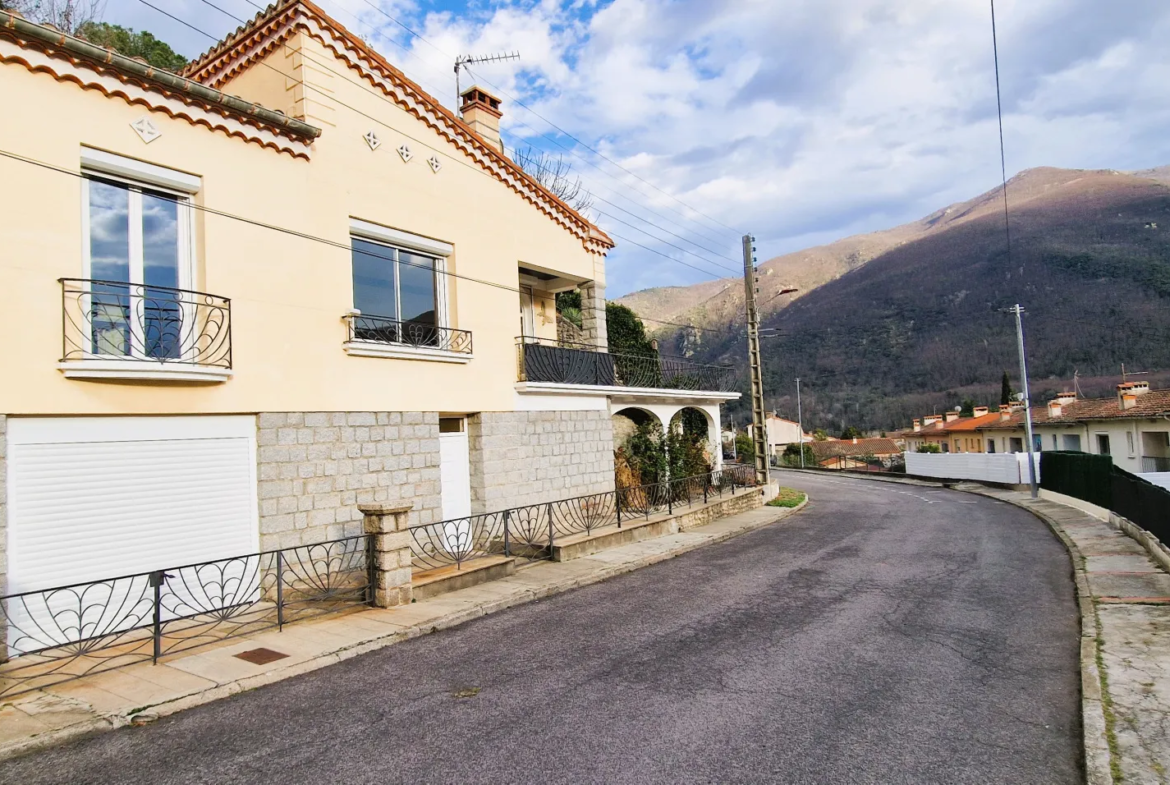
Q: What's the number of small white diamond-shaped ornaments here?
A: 4